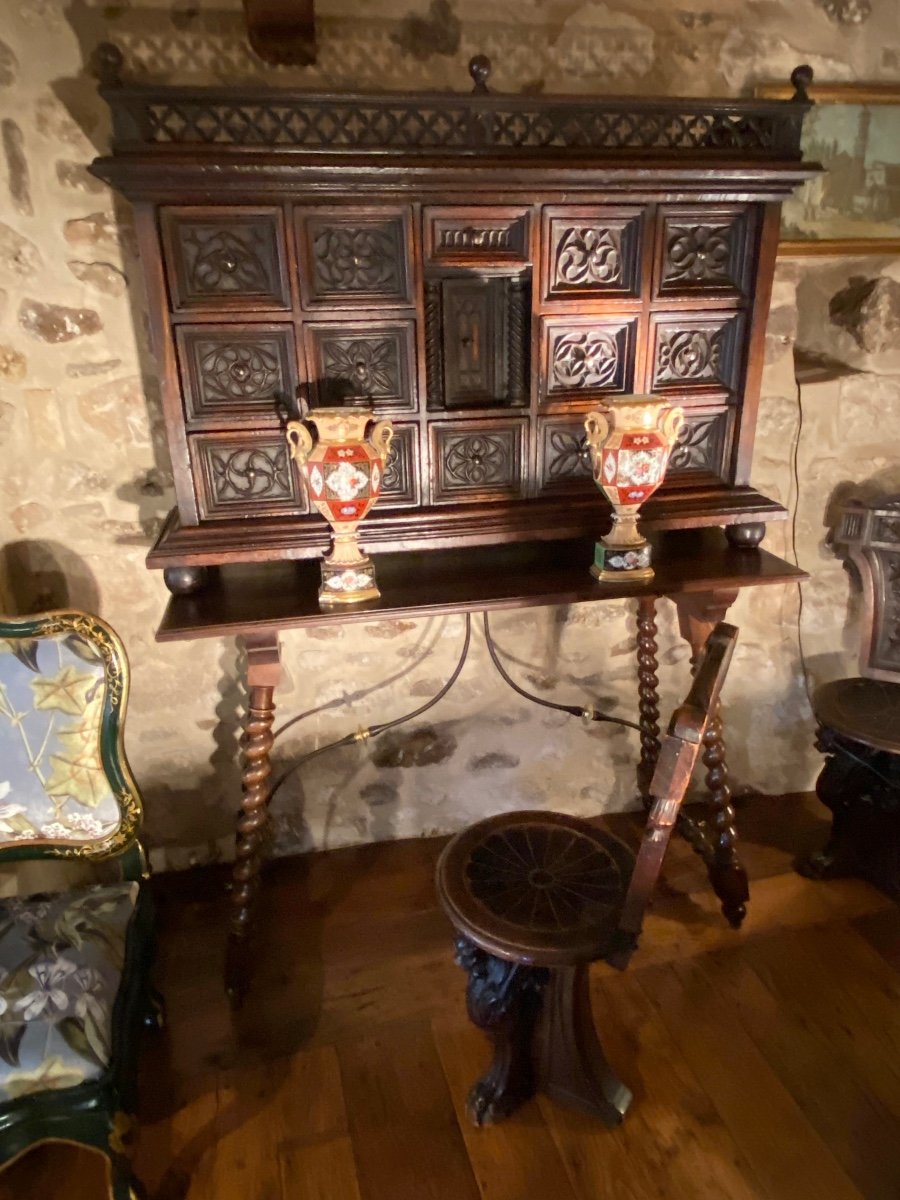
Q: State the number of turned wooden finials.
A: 3